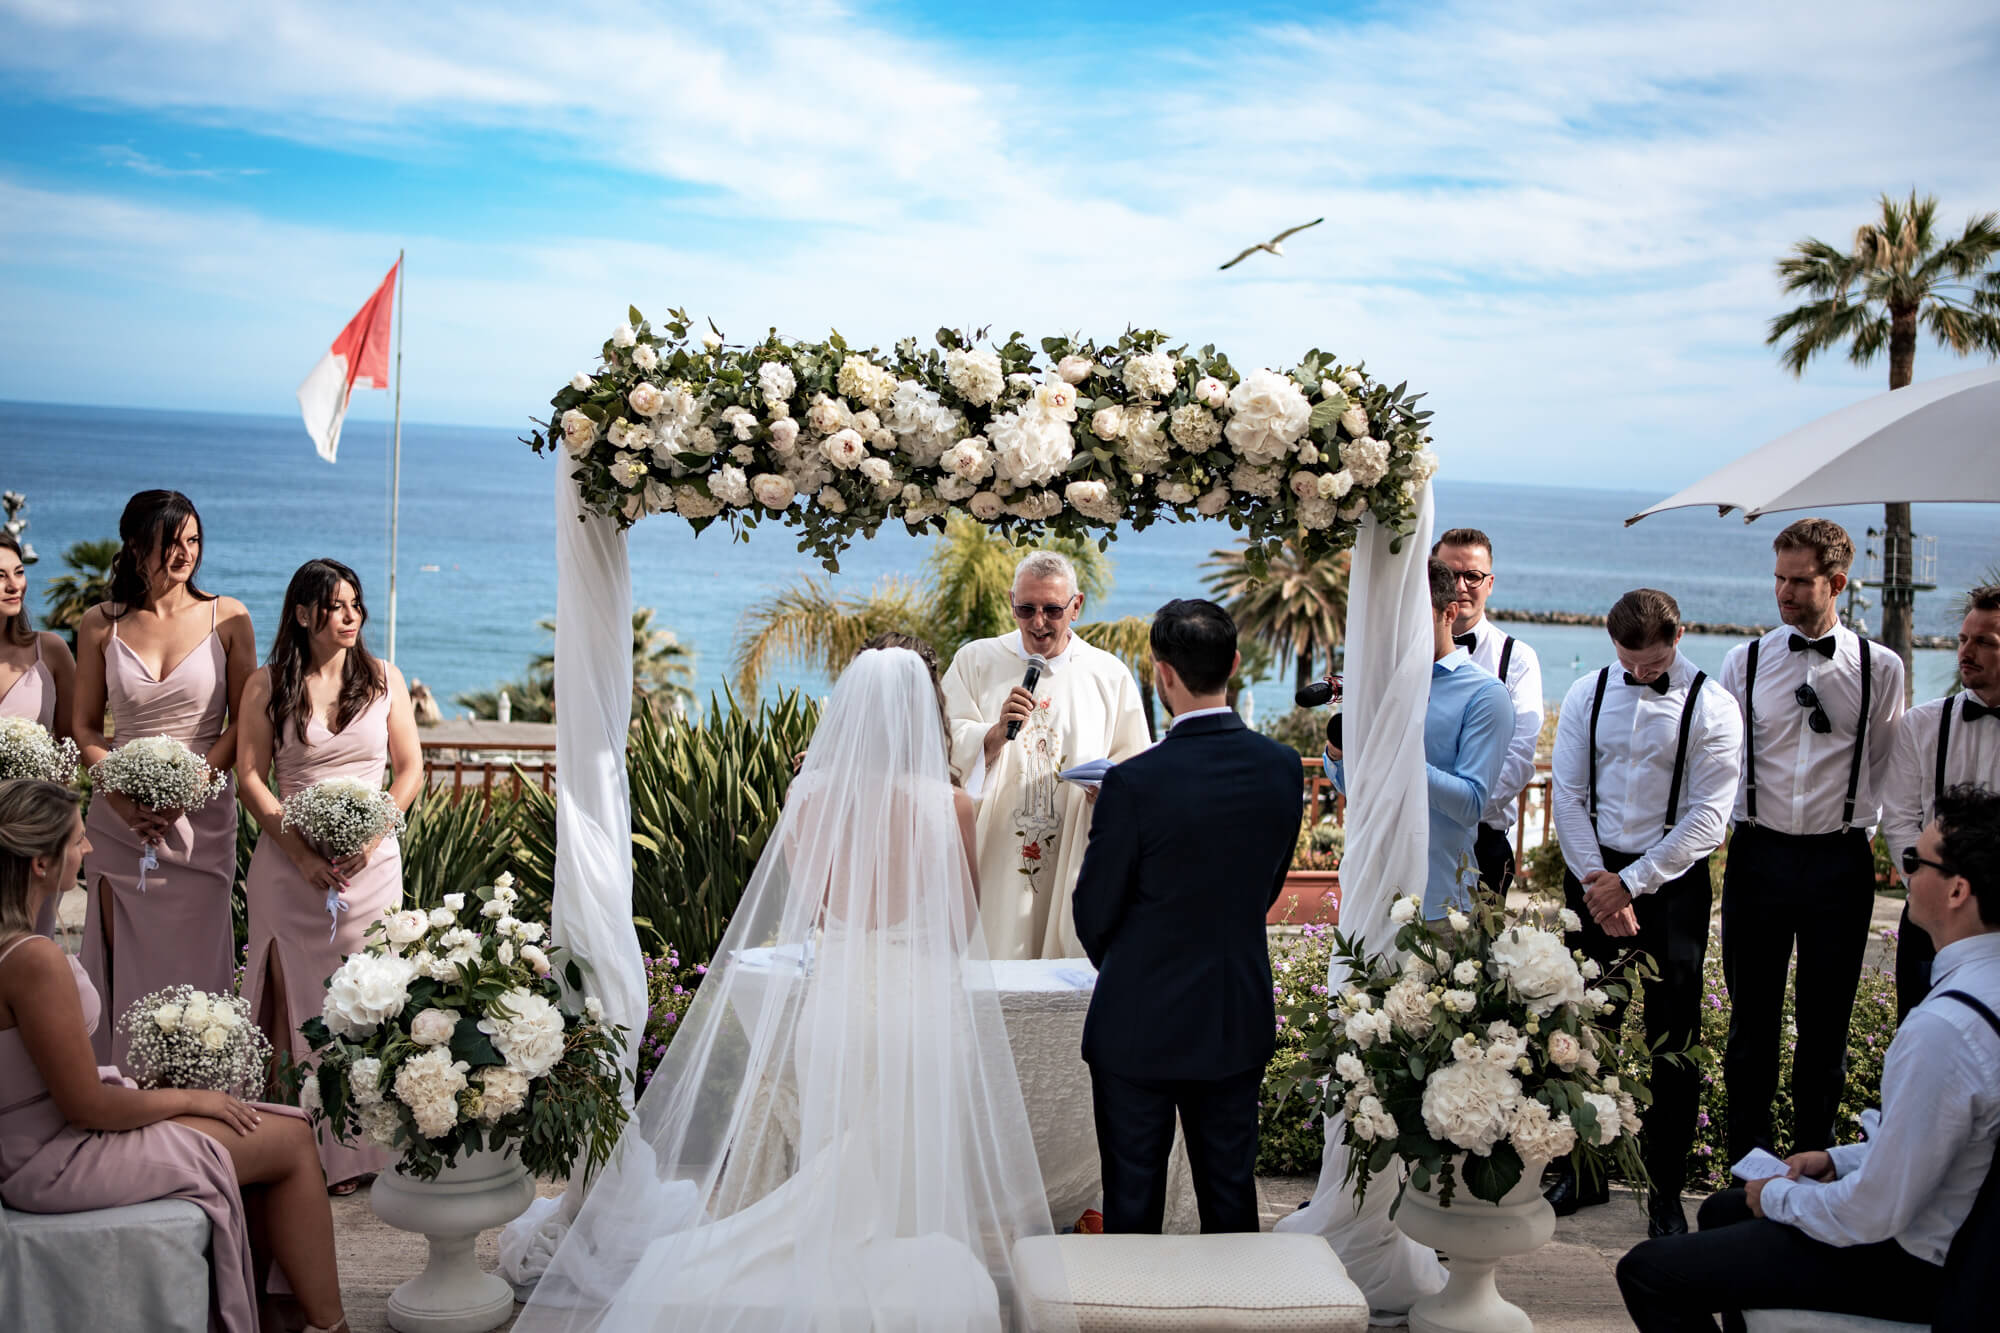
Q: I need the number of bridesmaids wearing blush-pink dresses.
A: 4